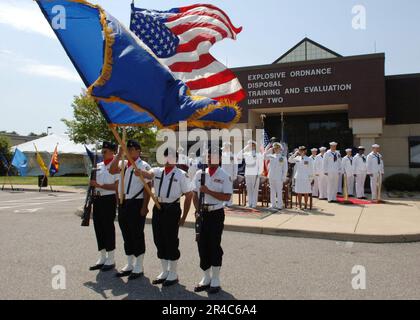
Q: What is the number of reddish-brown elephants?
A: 0